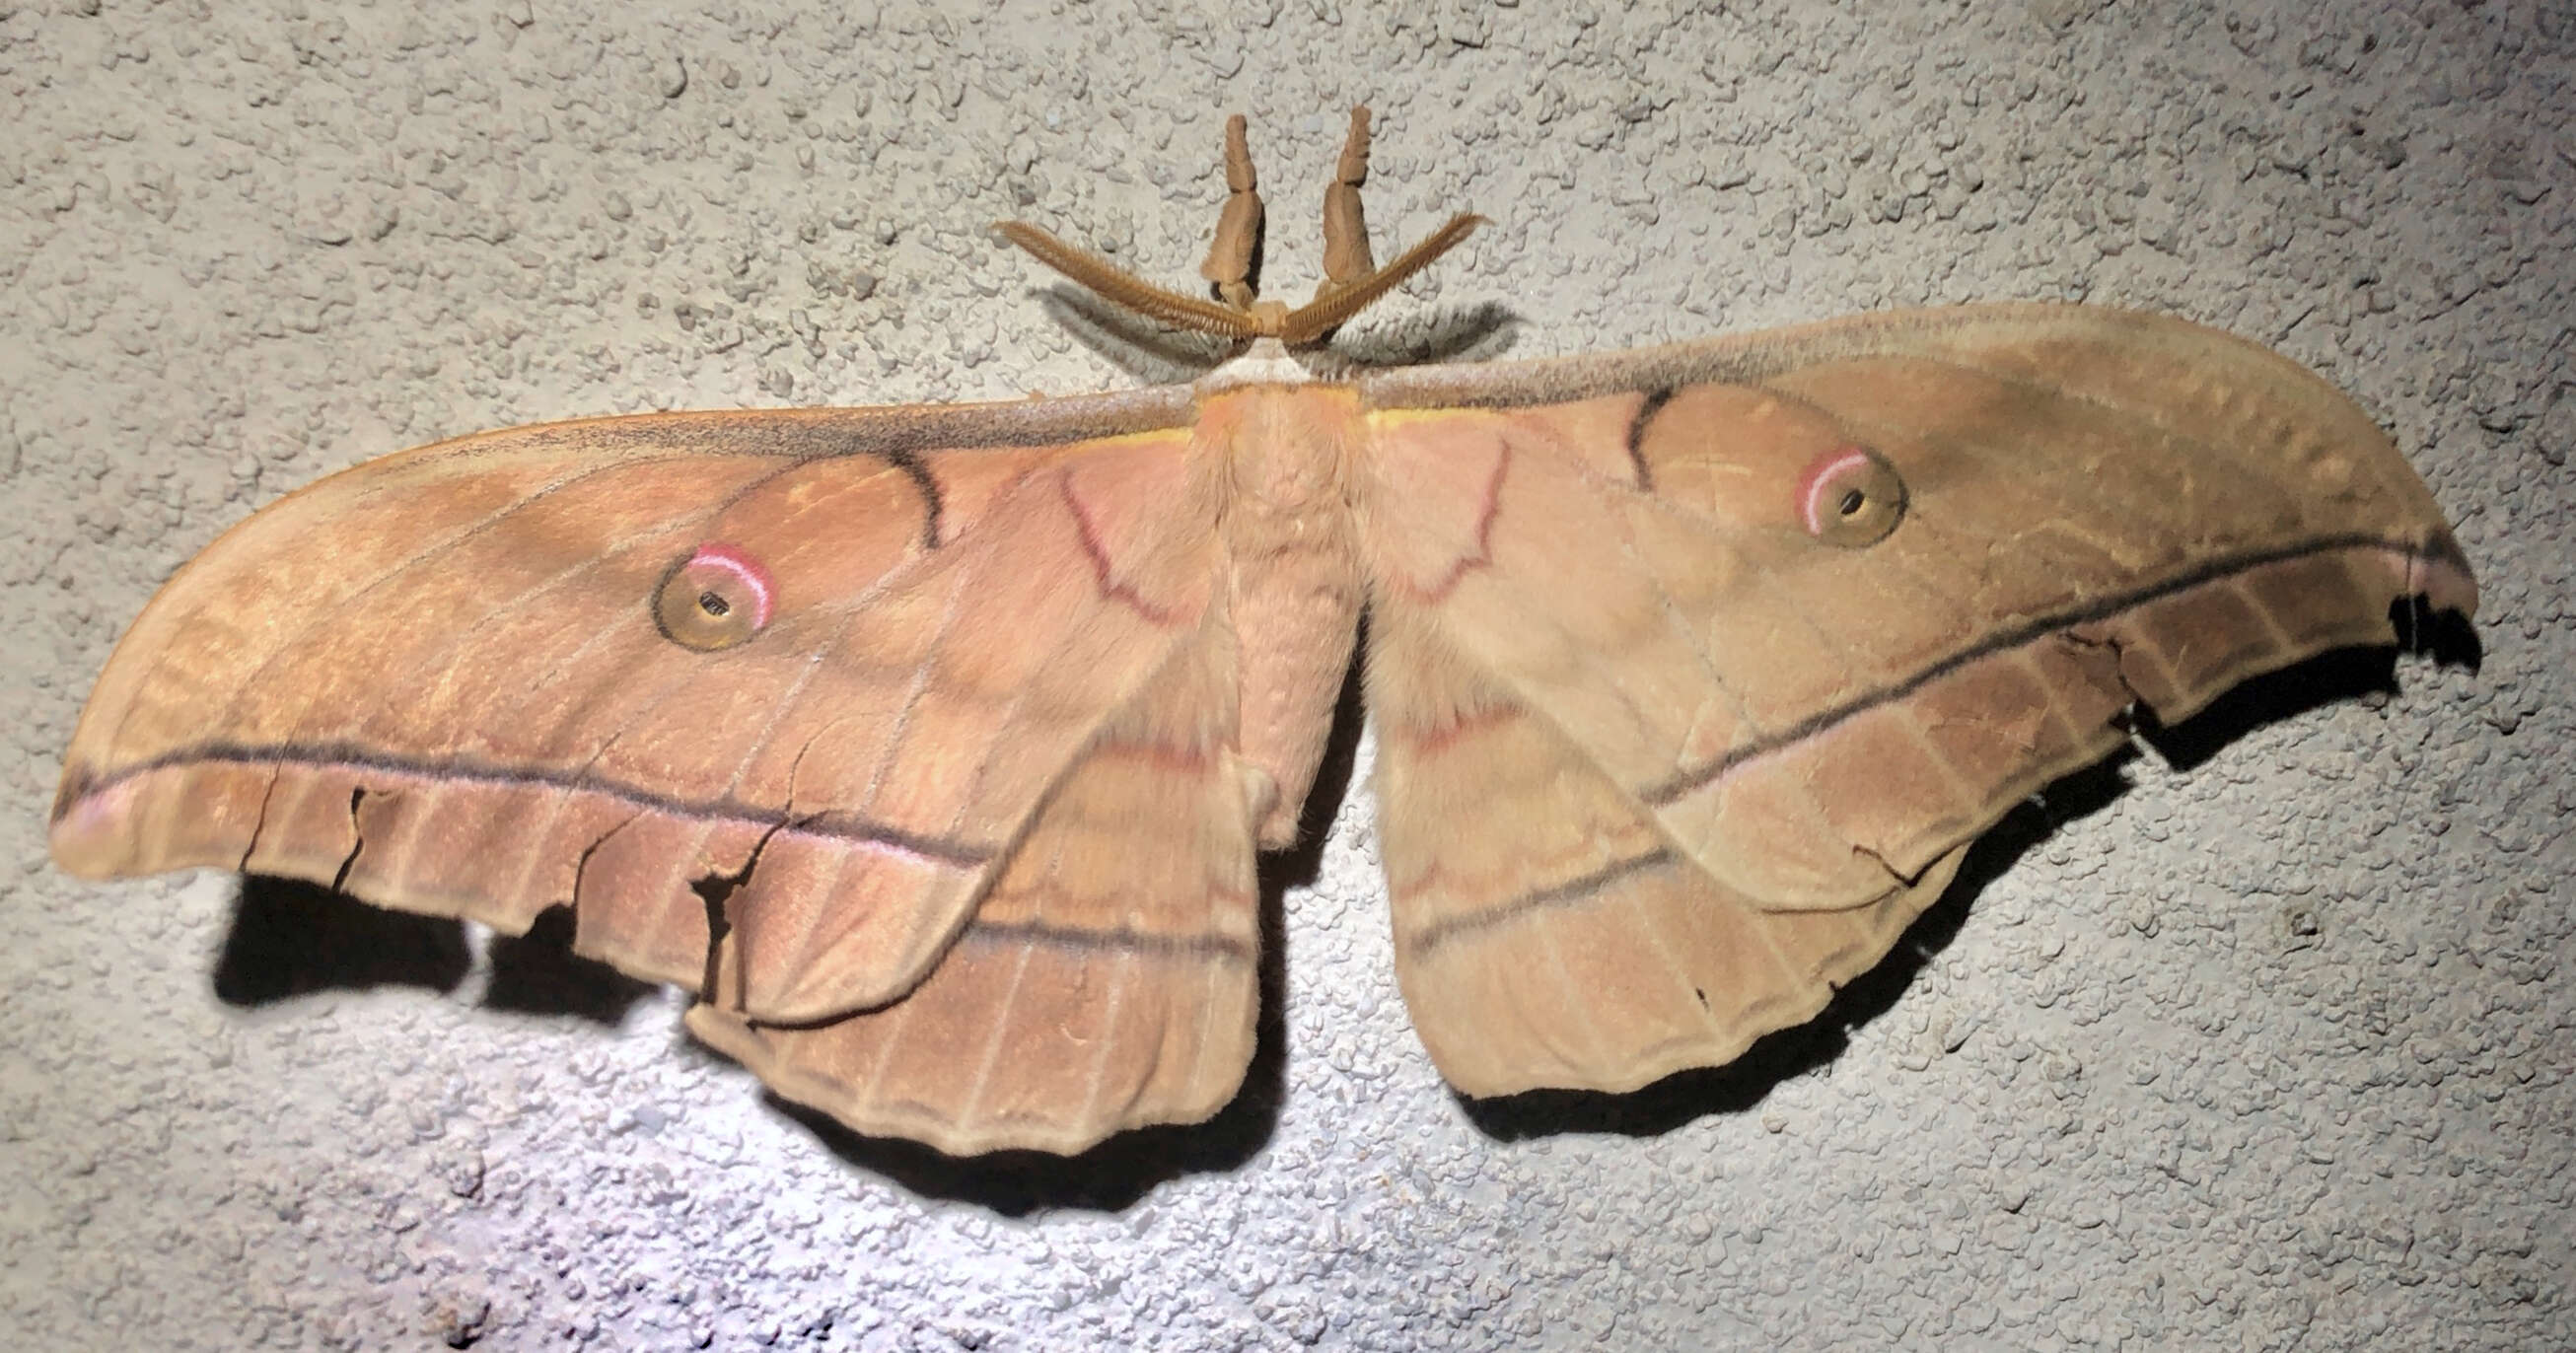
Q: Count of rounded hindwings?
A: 2